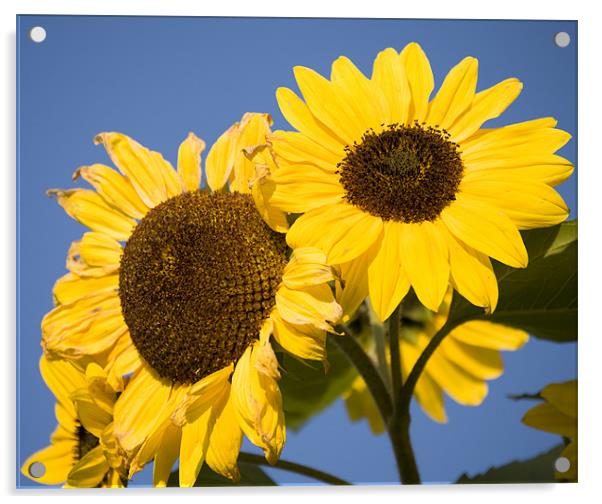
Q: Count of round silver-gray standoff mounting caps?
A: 4